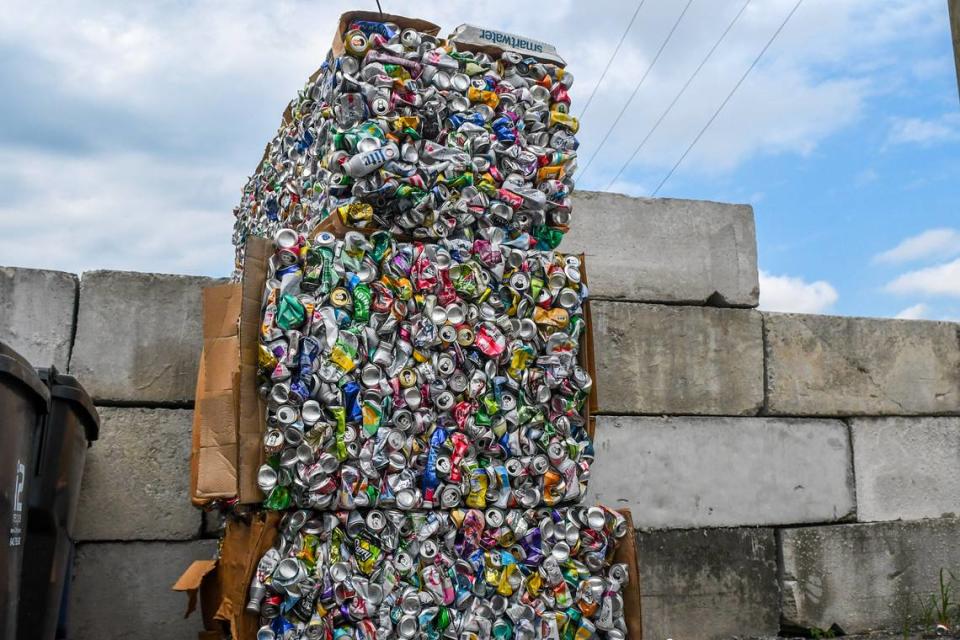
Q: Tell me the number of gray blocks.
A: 11